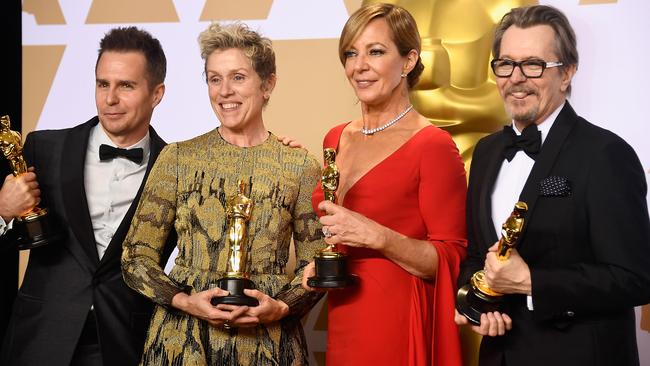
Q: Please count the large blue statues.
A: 0